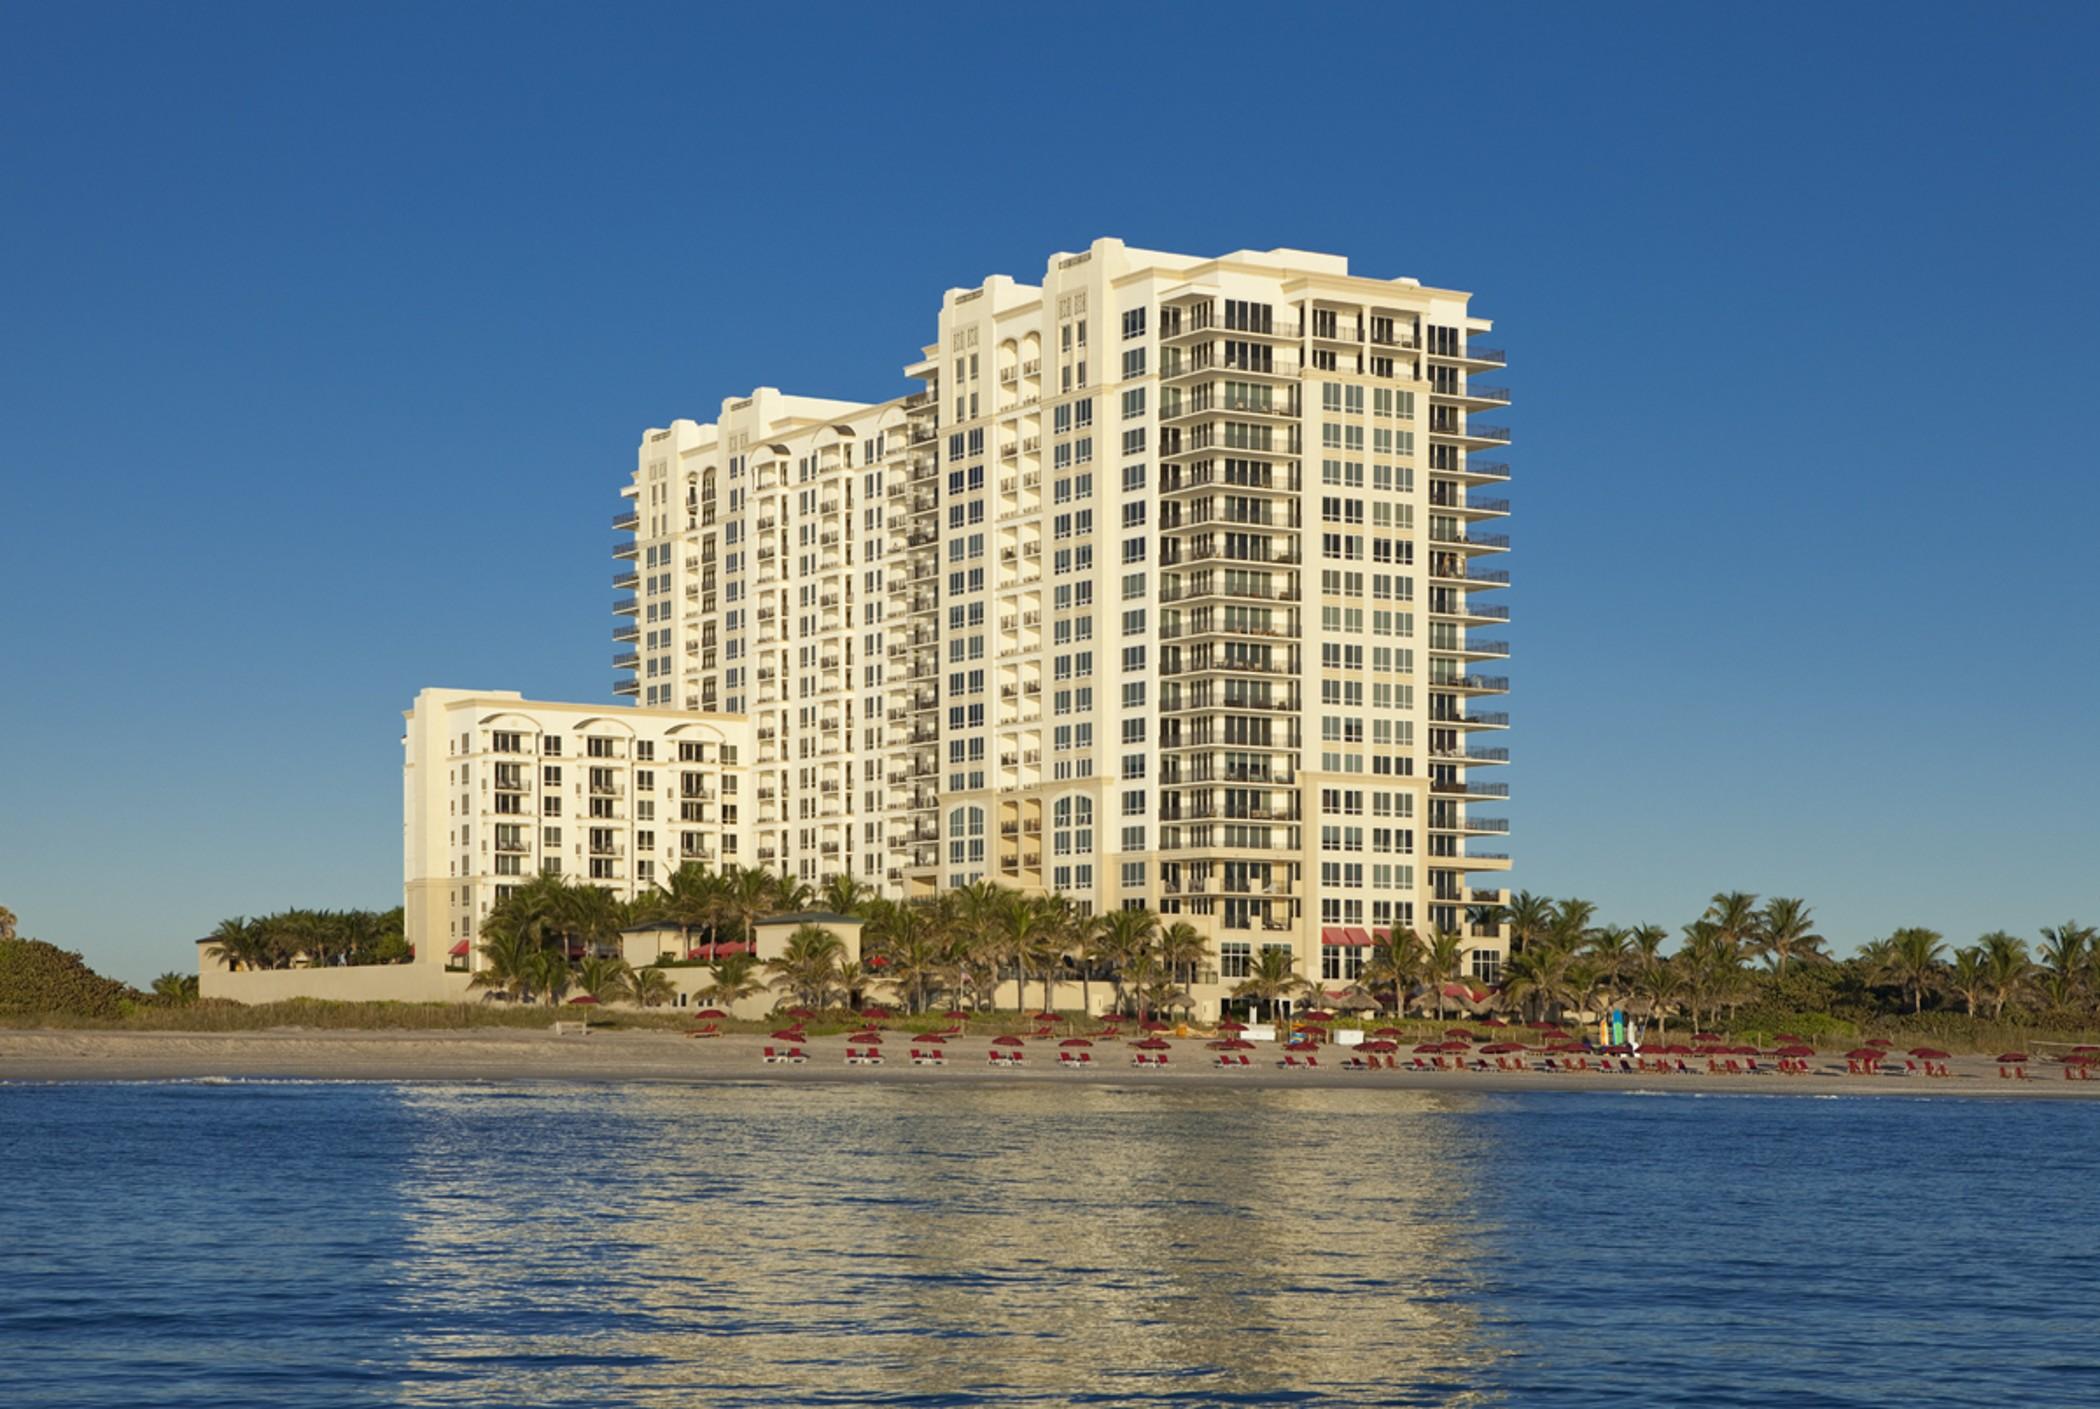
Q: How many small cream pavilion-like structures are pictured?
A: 2